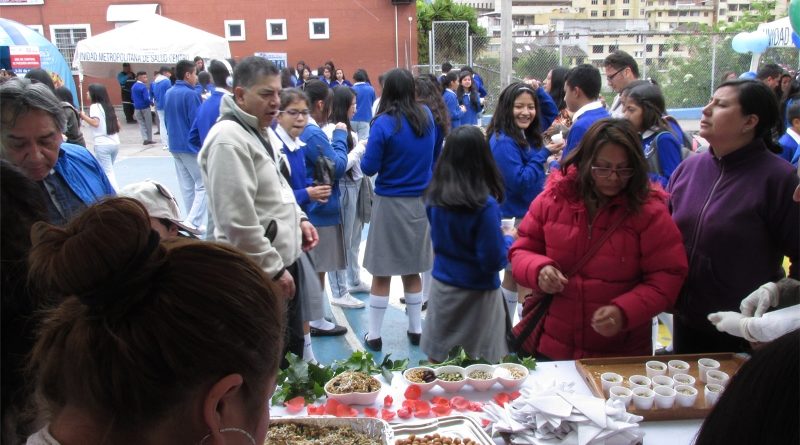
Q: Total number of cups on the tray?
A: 13